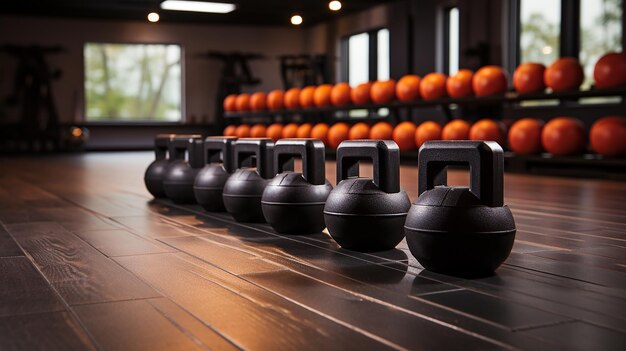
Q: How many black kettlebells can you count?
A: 7